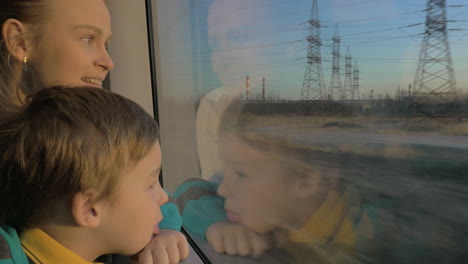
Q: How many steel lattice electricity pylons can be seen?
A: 5